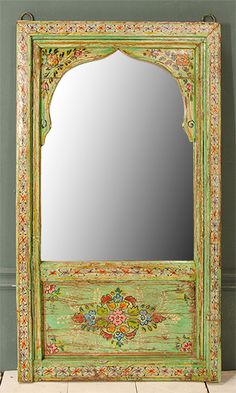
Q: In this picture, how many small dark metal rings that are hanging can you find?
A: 2